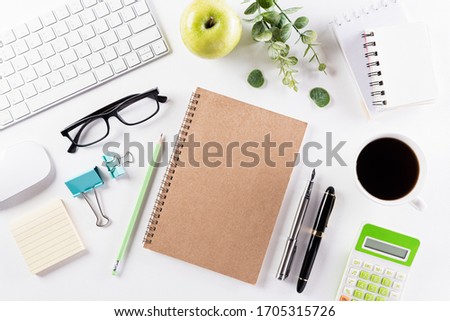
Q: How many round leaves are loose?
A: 2